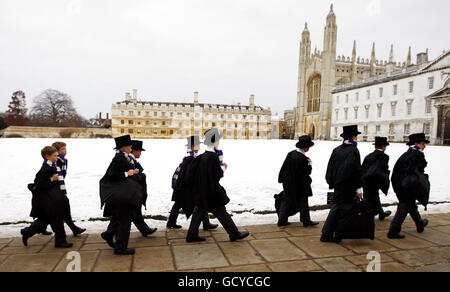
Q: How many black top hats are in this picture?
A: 8